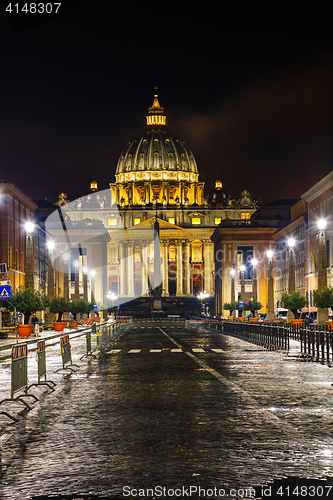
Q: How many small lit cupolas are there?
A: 2